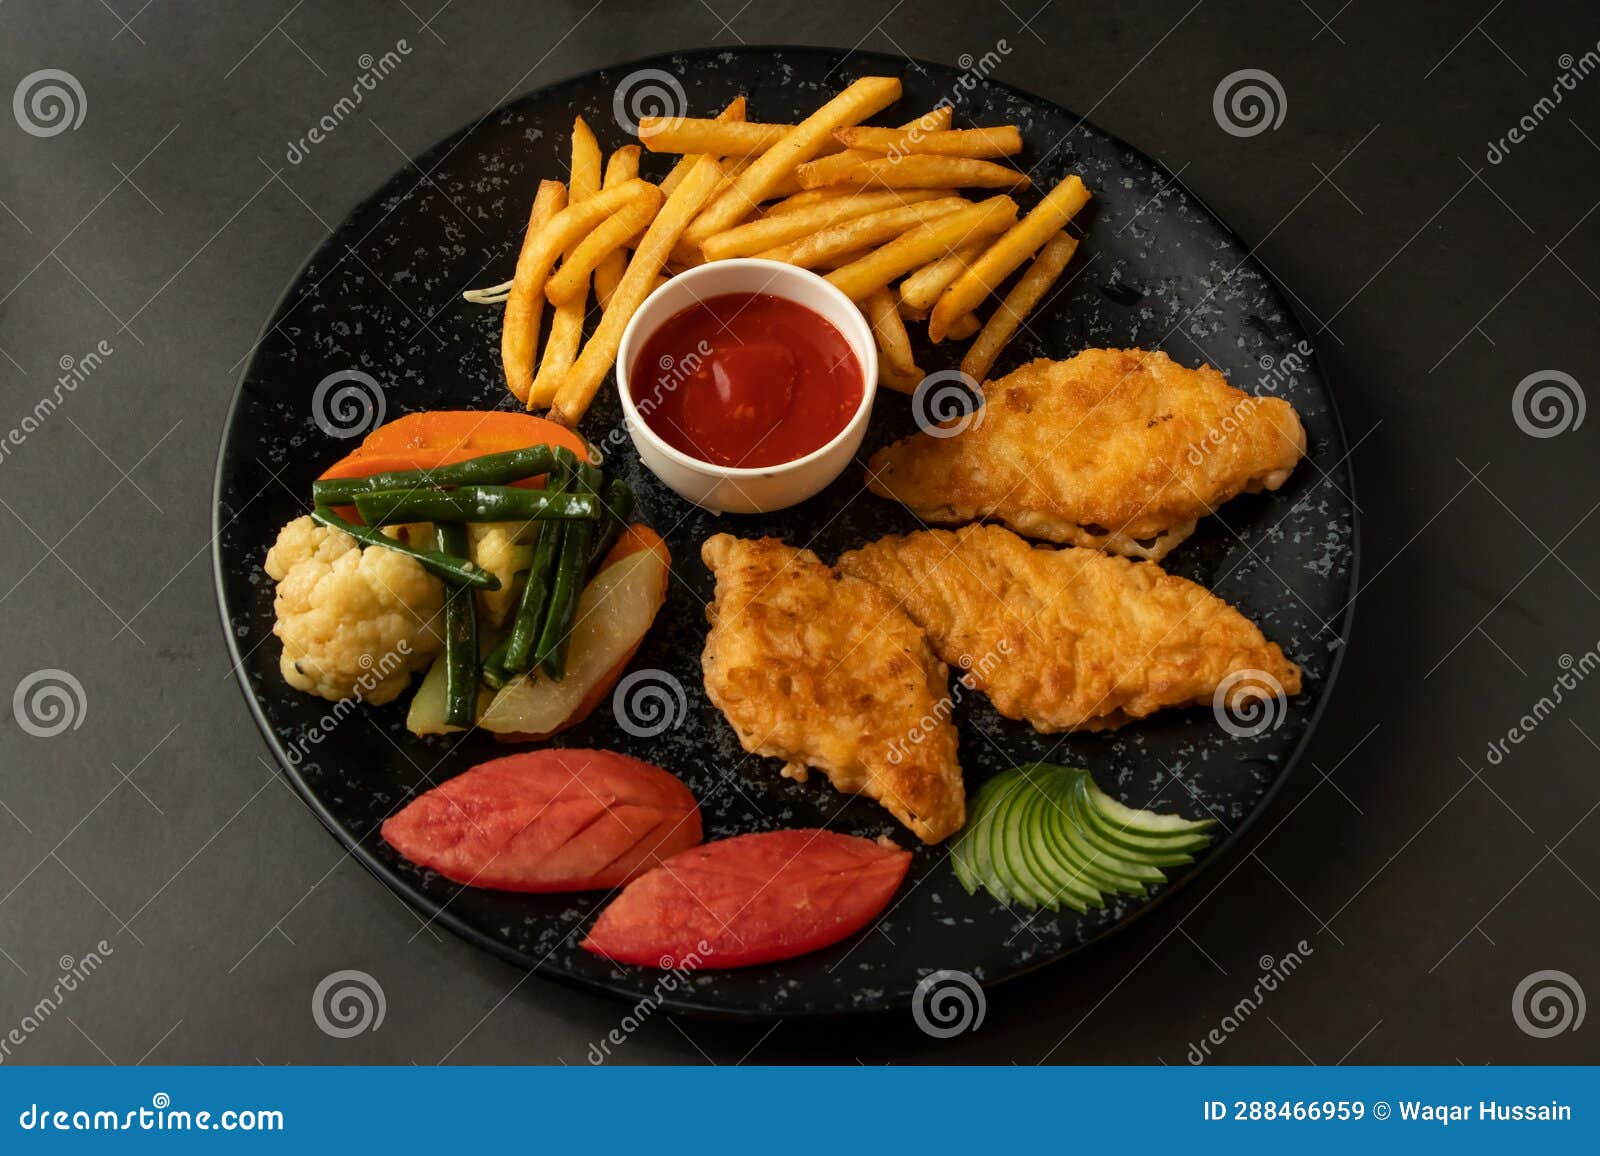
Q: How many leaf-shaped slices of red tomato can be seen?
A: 2